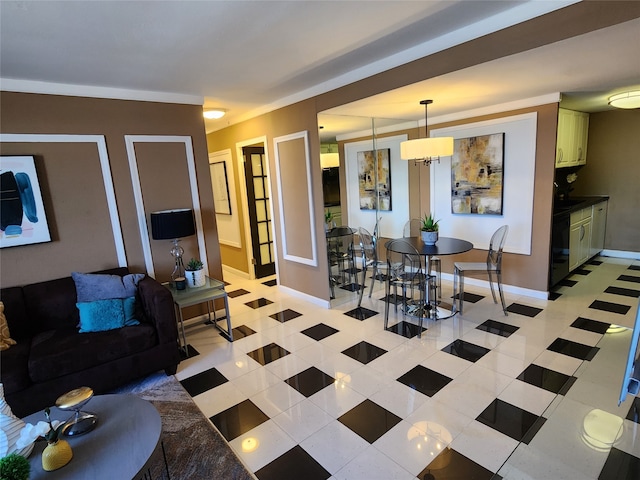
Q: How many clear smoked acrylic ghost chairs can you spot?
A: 4